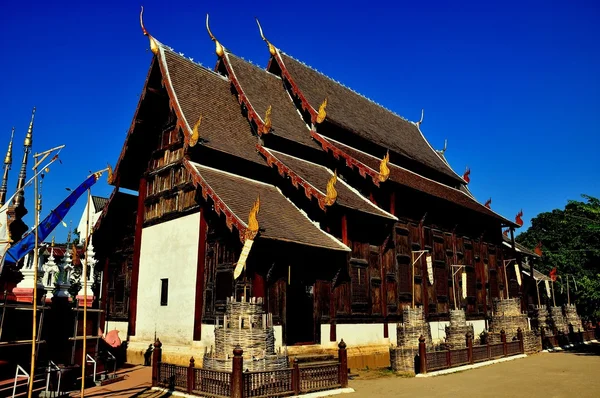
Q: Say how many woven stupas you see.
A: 7